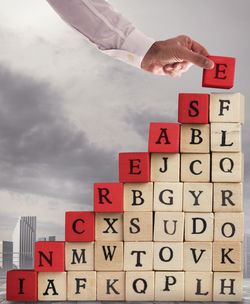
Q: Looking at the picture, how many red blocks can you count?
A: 8